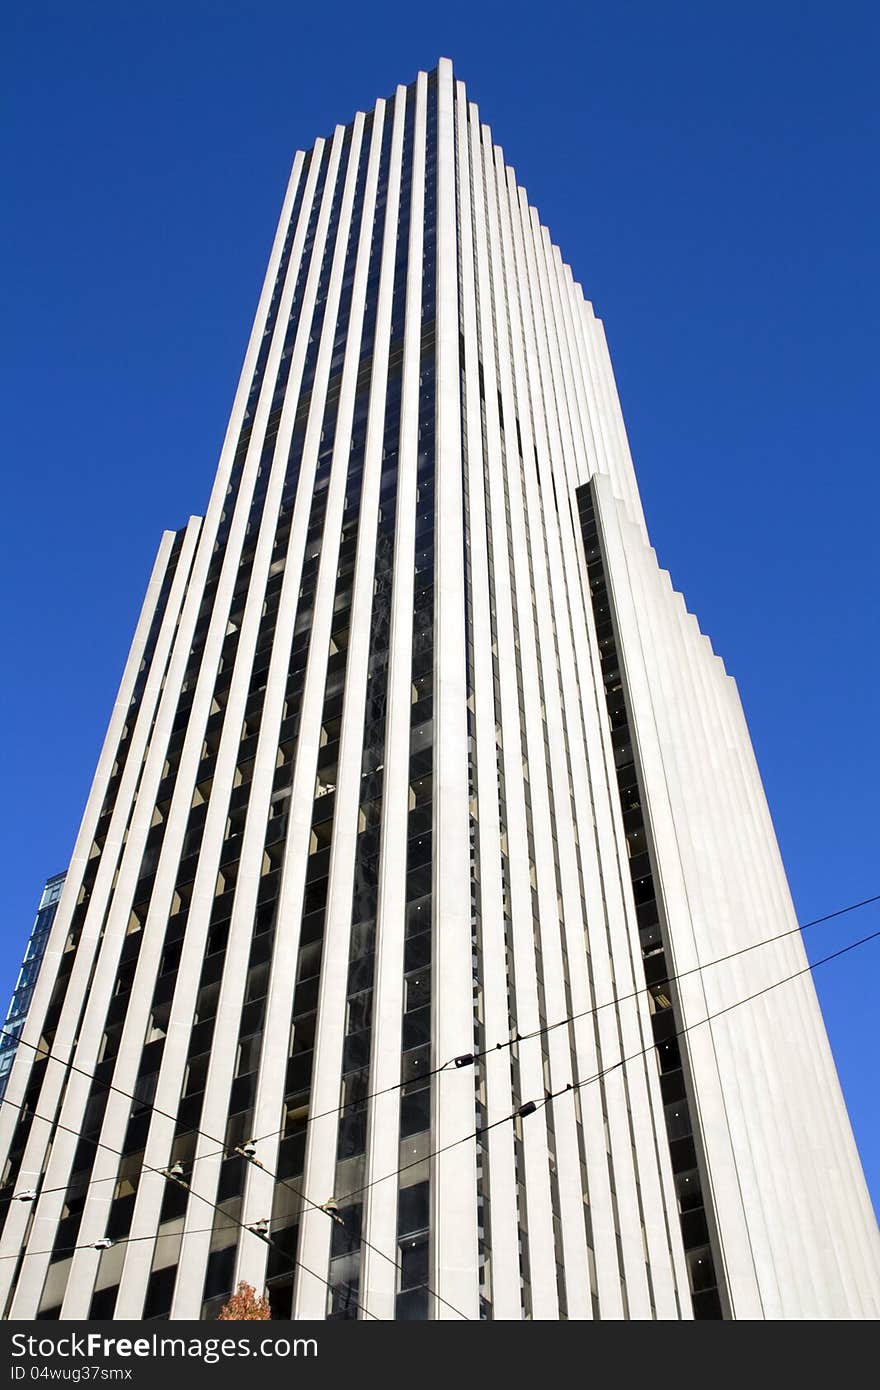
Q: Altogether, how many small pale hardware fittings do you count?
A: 6